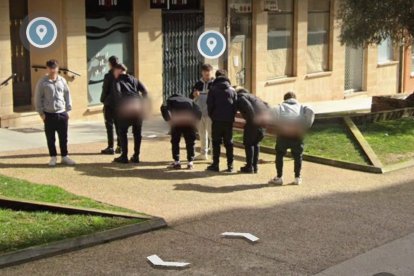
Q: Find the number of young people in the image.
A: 8